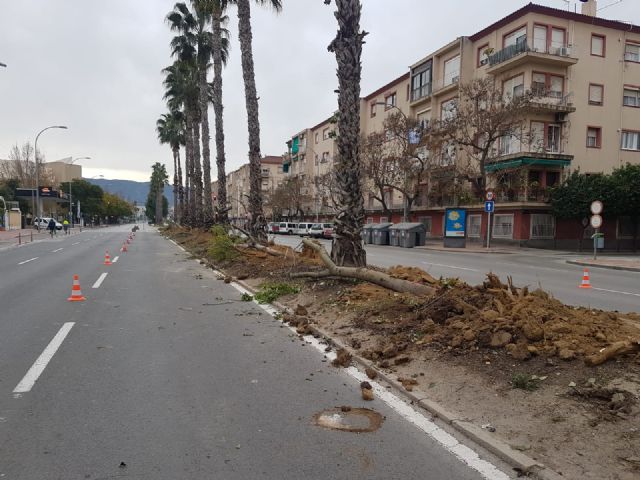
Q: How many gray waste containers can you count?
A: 4